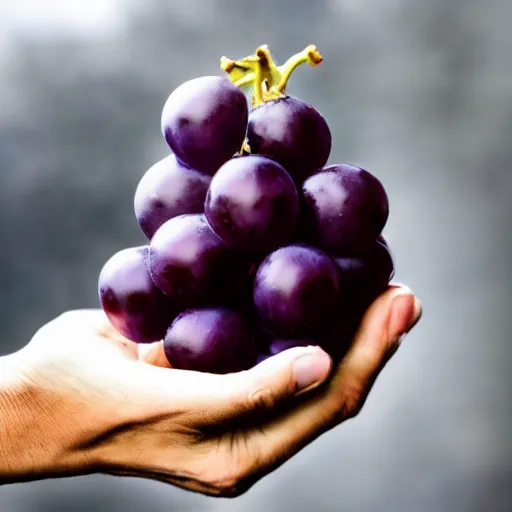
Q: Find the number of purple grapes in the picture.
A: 11